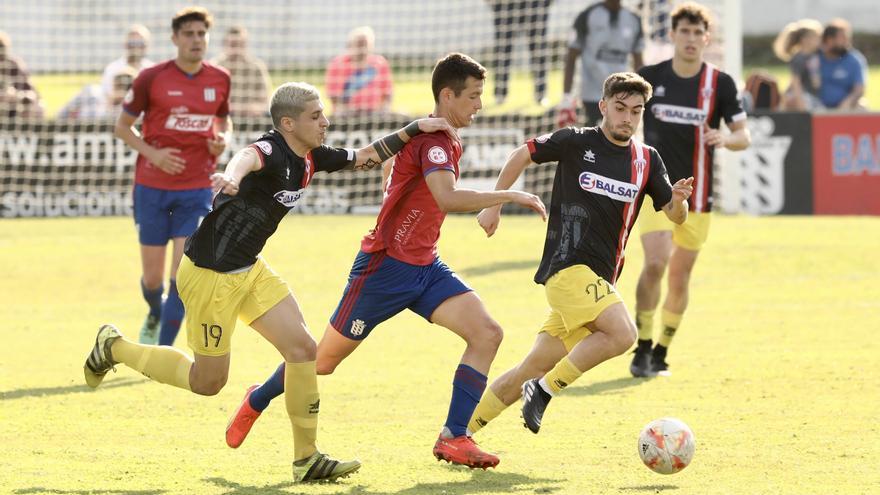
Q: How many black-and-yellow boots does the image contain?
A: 2